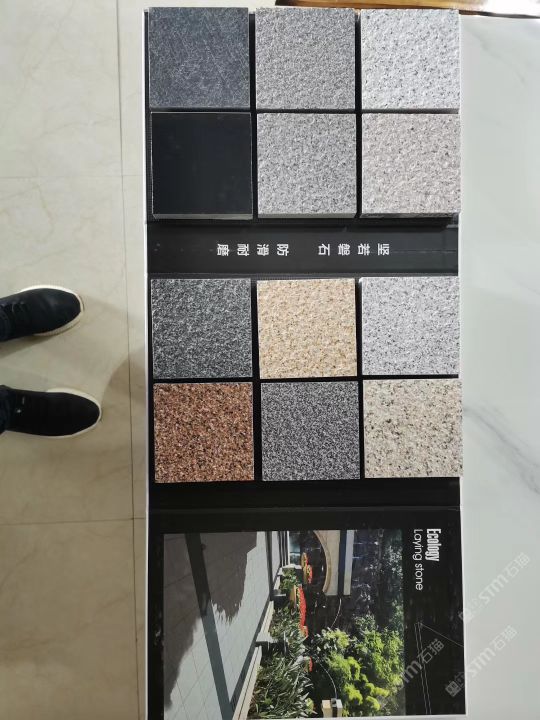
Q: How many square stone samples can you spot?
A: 12